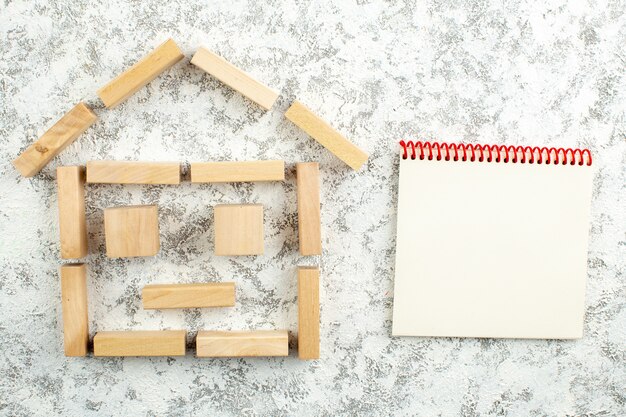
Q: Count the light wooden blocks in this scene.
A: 15